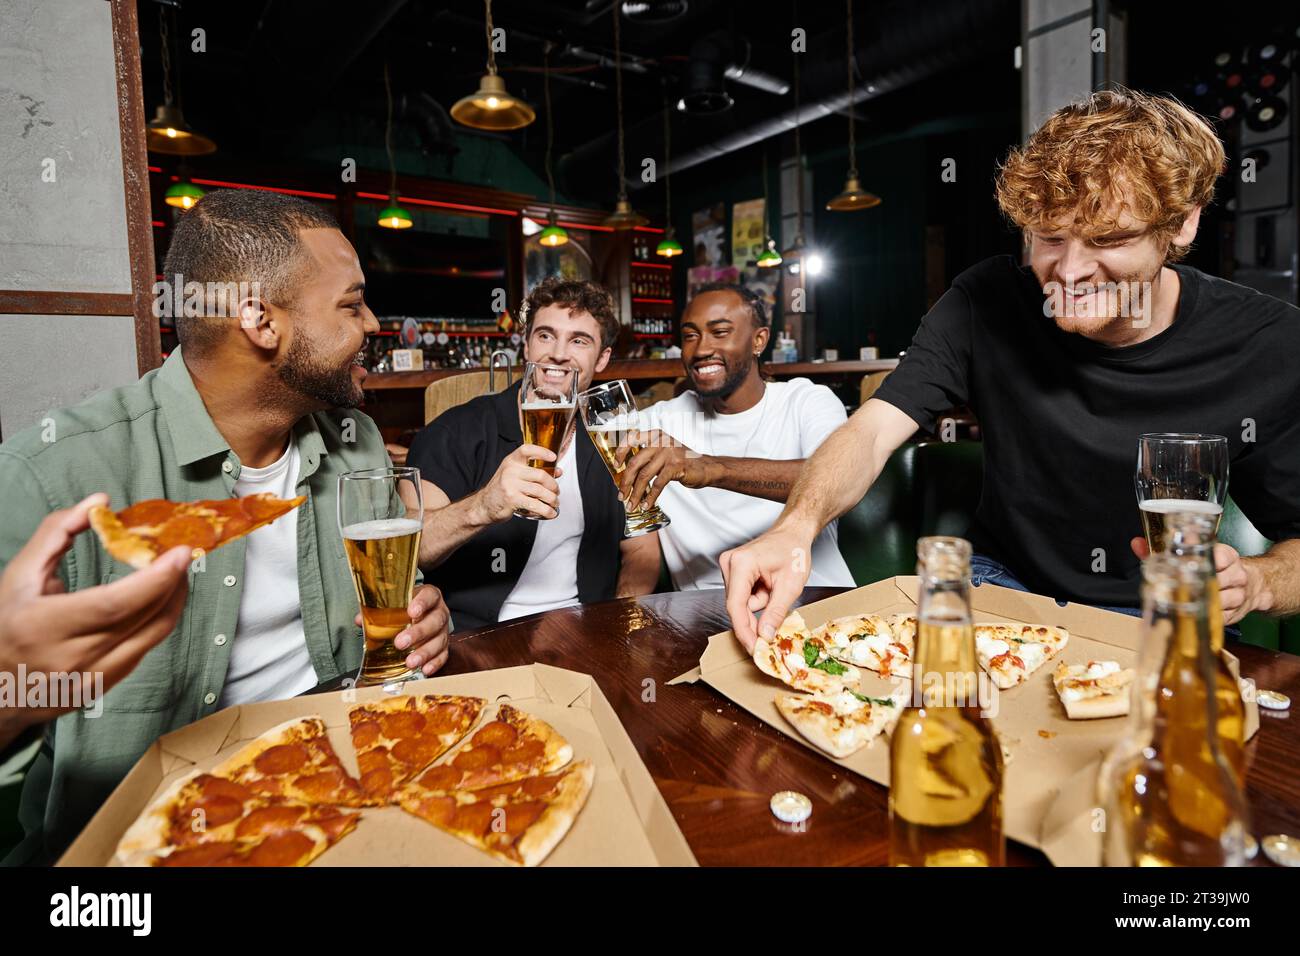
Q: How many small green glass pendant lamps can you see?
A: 5